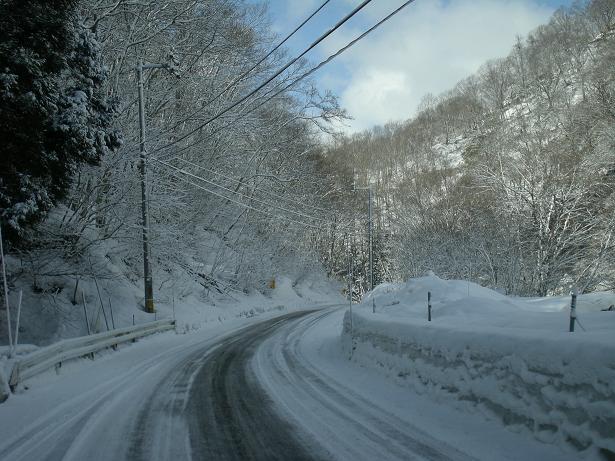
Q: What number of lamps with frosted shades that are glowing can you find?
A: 0